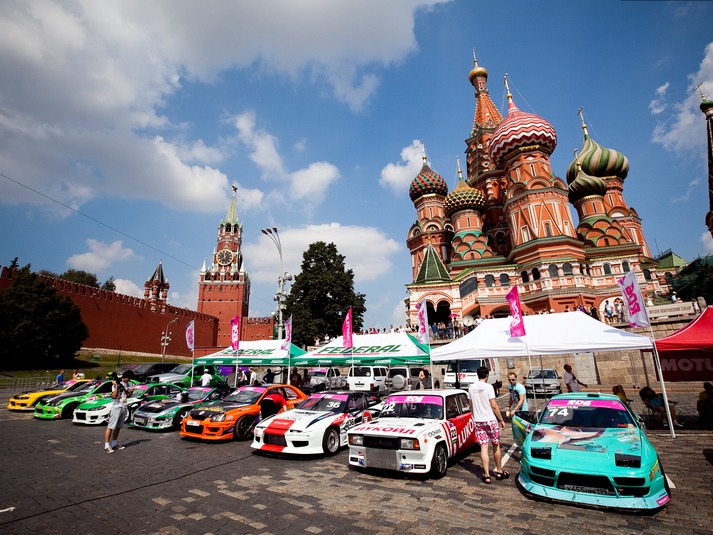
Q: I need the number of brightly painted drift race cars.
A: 8